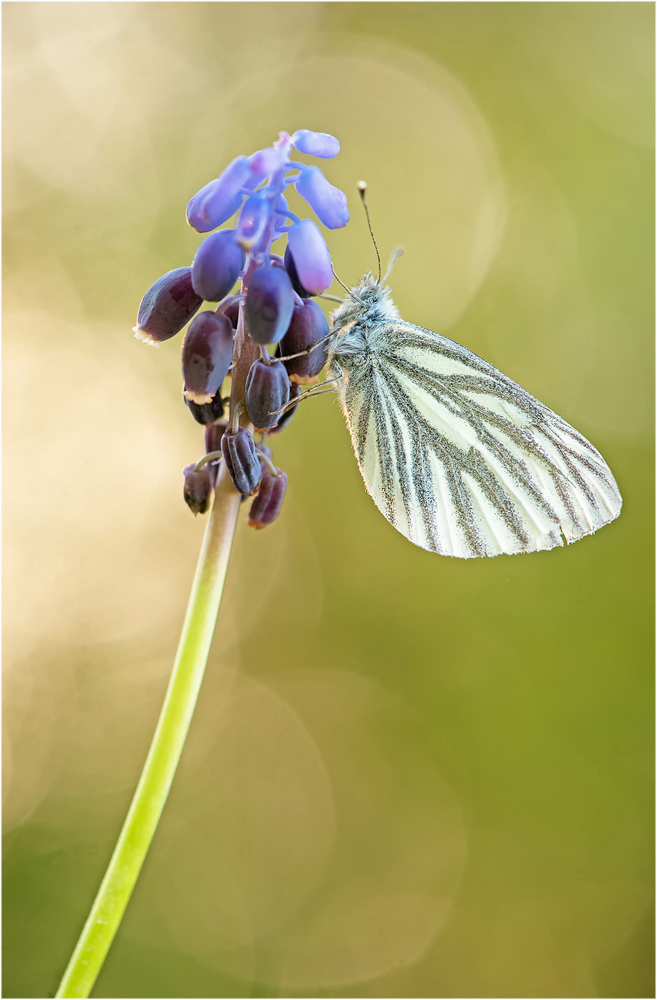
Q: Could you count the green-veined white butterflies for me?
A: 1